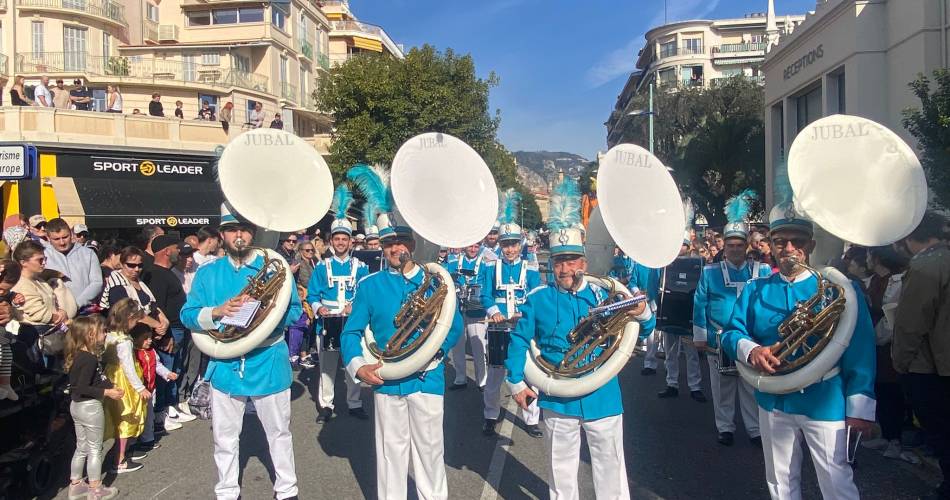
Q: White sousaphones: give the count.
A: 4